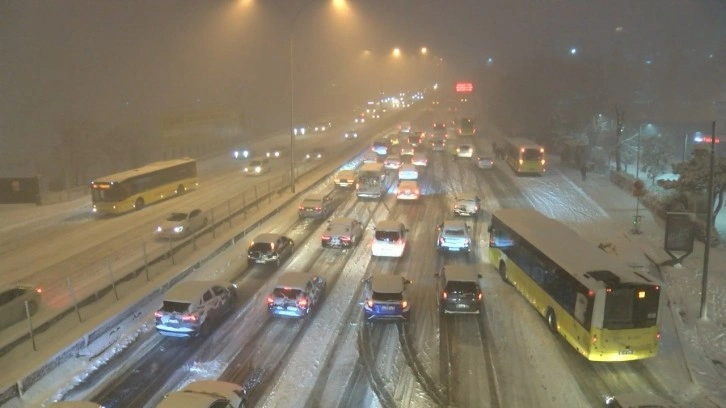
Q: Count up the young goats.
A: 0